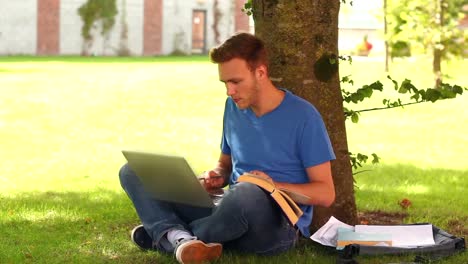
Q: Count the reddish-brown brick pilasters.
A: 3